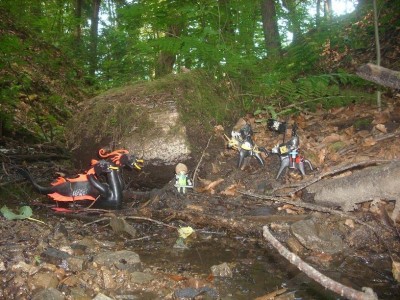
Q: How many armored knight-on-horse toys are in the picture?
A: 2